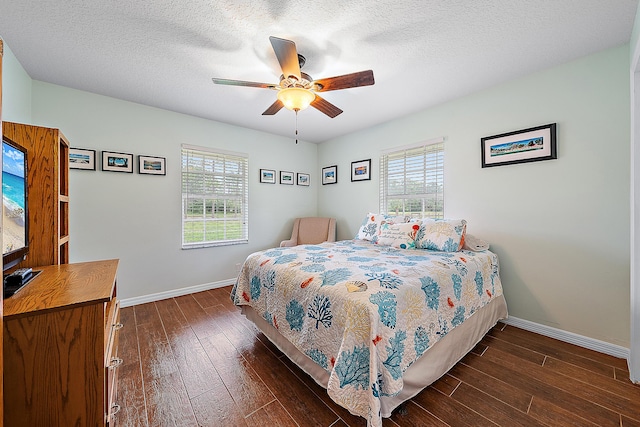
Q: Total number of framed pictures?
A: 9